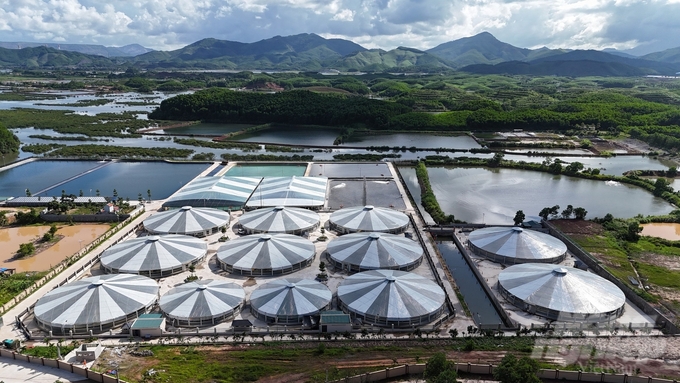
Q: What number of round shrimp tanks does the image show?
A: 12